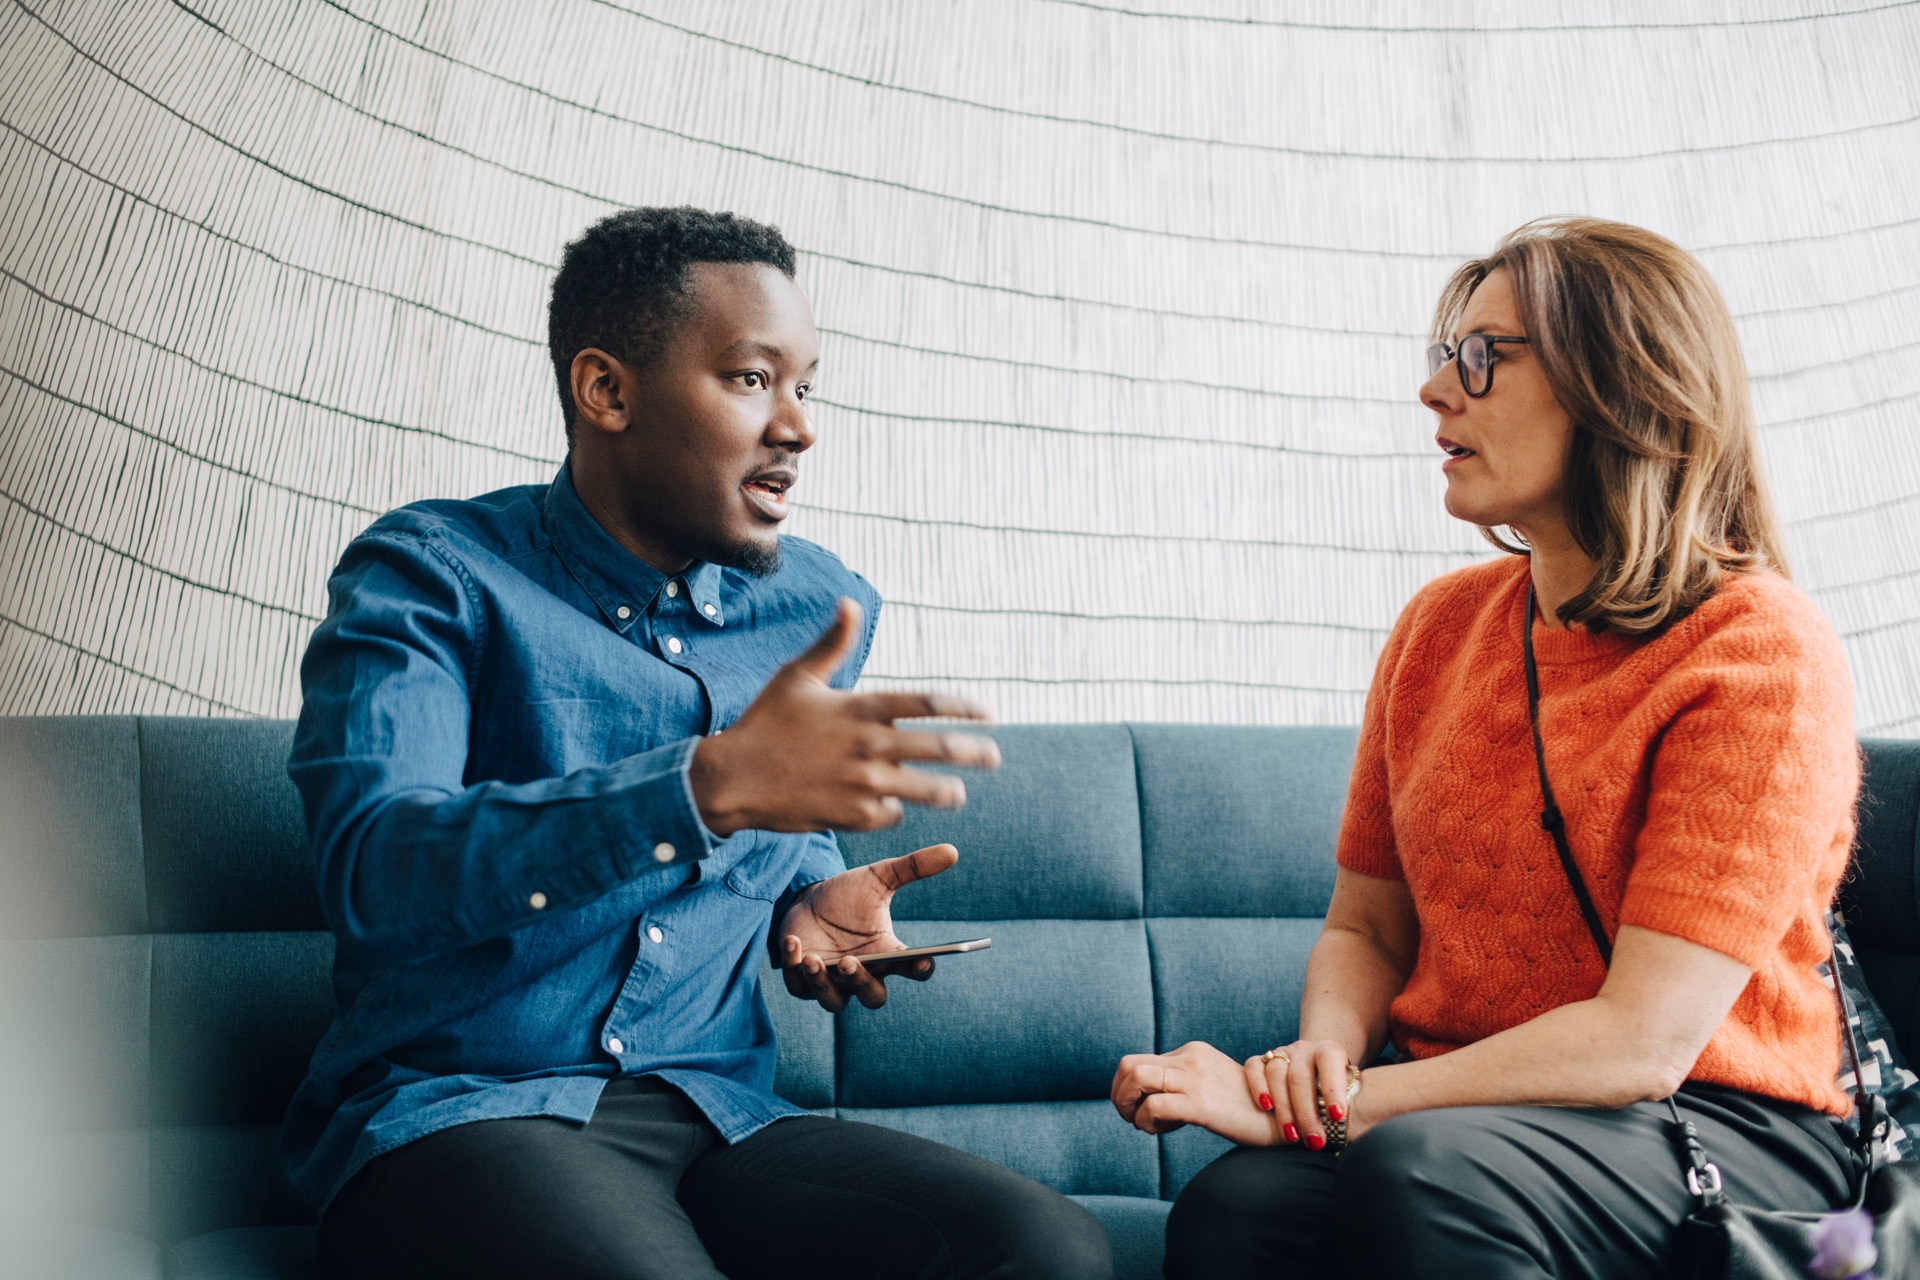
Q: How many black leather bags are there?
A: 1